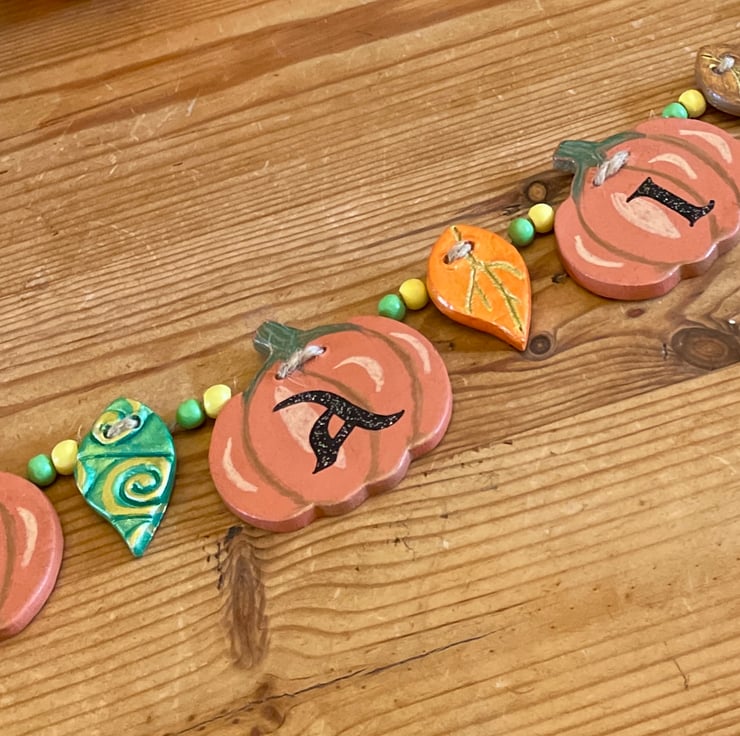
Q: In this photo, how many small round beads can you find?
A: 10